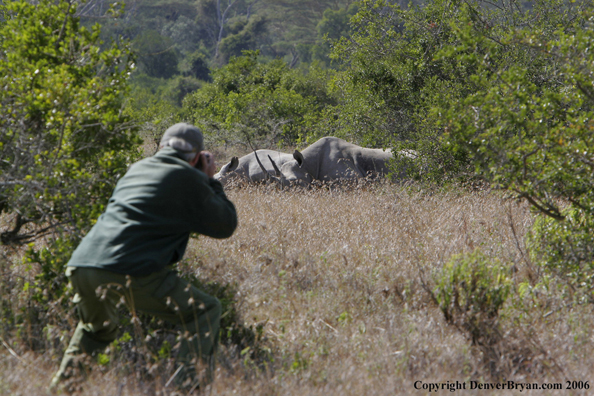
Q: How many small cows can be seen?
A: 0